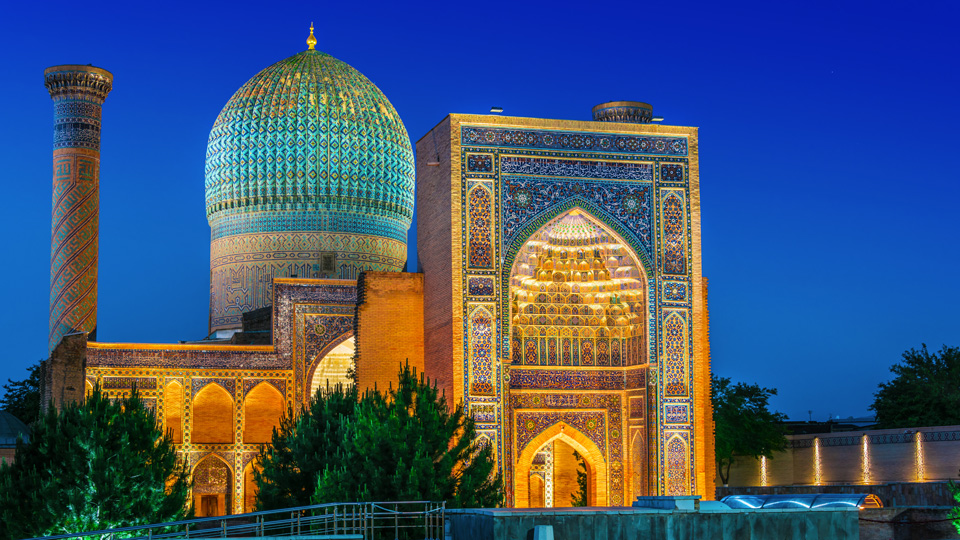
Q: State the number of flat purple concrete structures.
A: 0